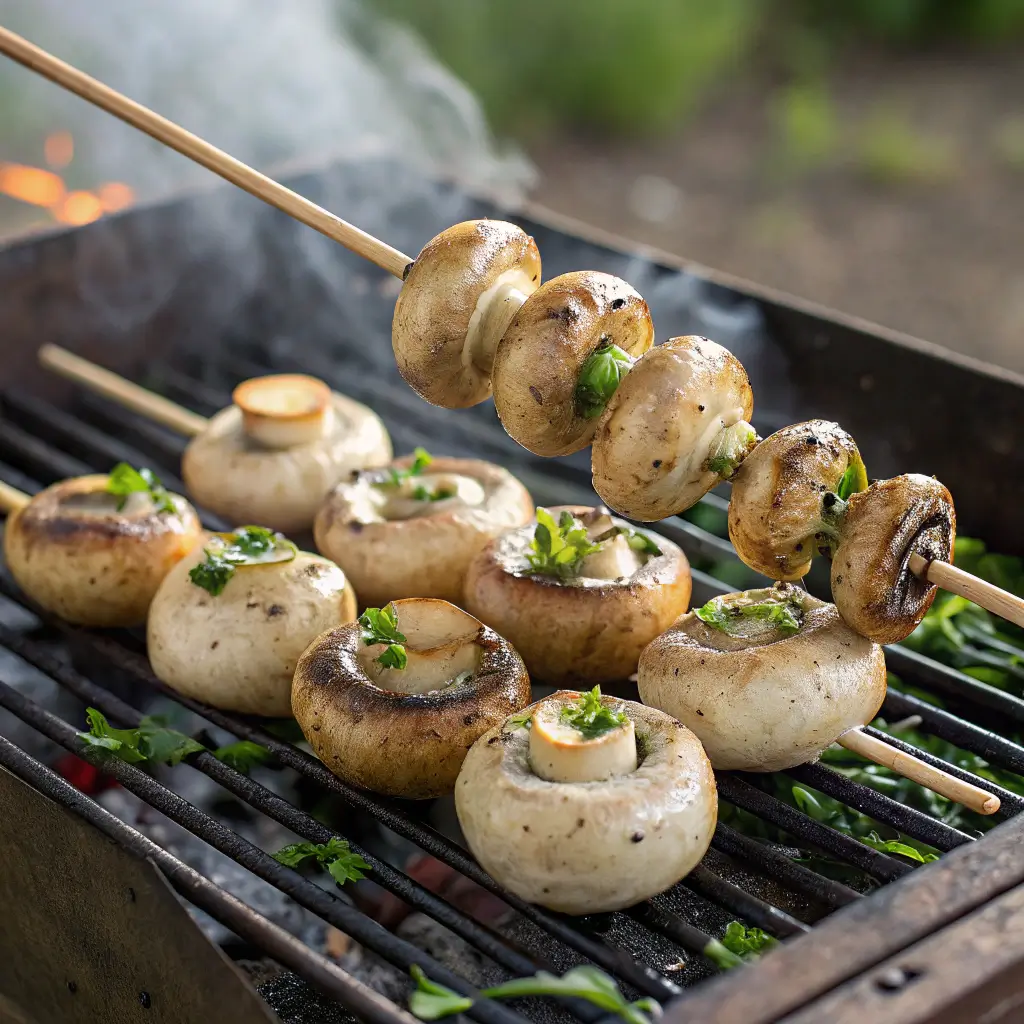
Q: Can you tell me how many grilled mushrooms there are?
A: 13